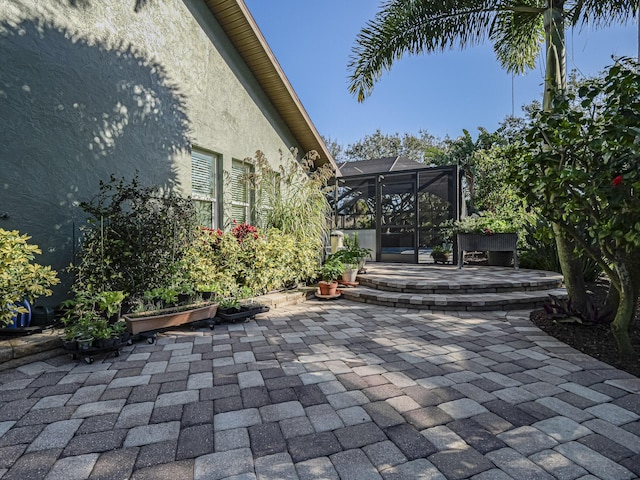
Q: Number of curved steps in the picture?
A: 2